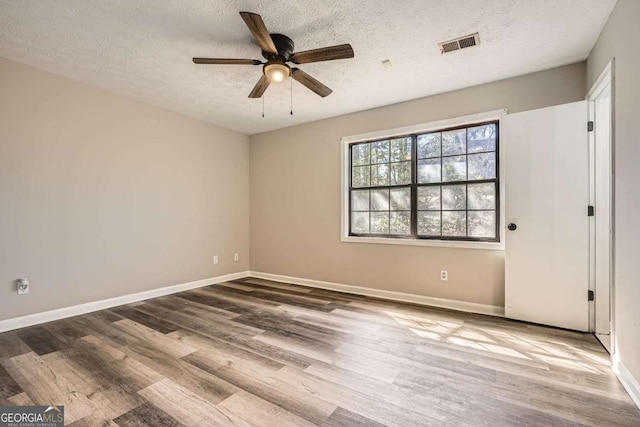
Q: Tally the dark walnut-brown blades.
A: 5